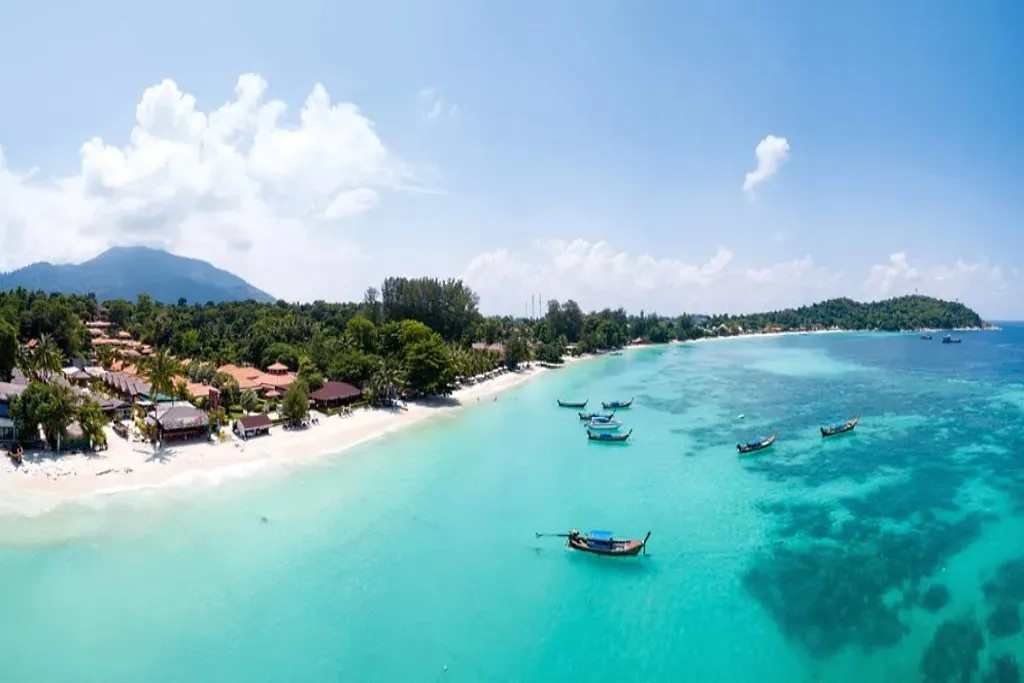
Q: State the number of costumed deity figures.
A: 0